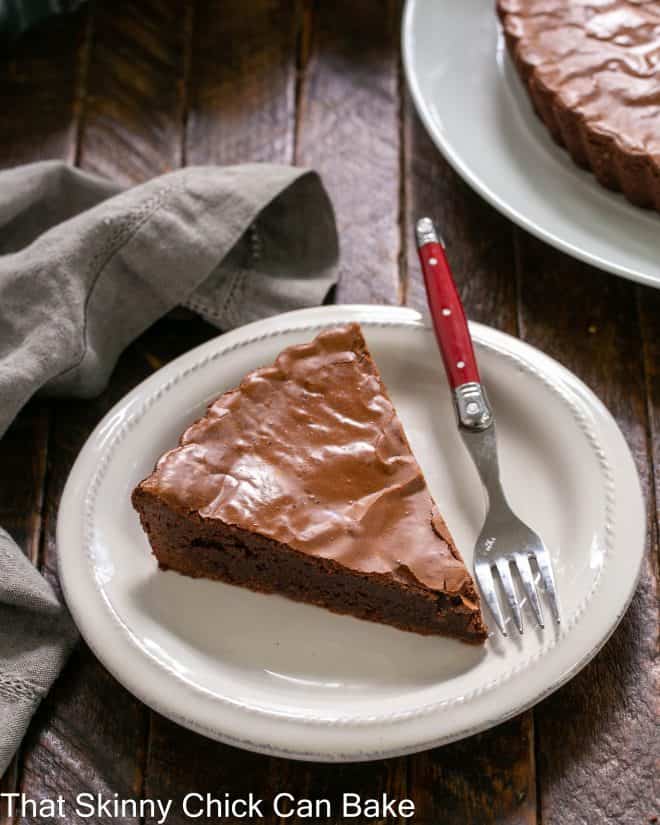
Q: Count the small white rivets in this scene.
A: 3